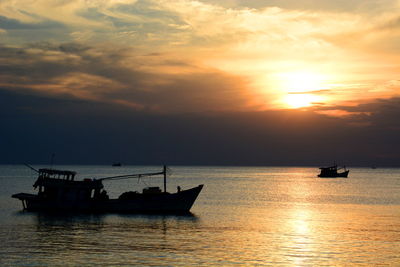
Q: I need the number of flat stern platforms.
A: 1